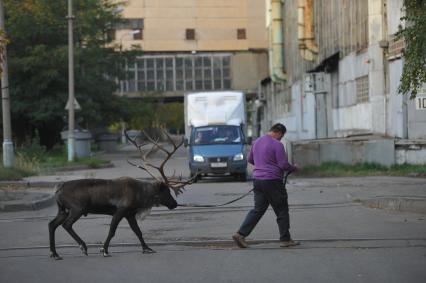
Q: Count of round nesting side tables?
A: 0